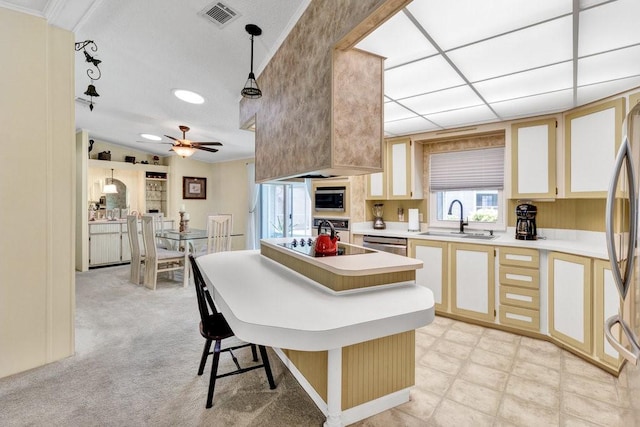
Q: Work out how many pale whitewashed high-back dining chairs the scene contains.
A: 4